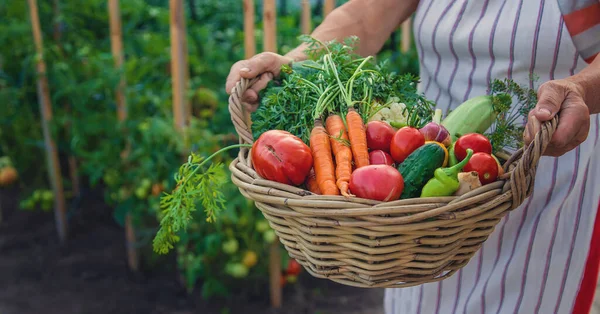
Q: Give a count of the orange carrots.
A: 3